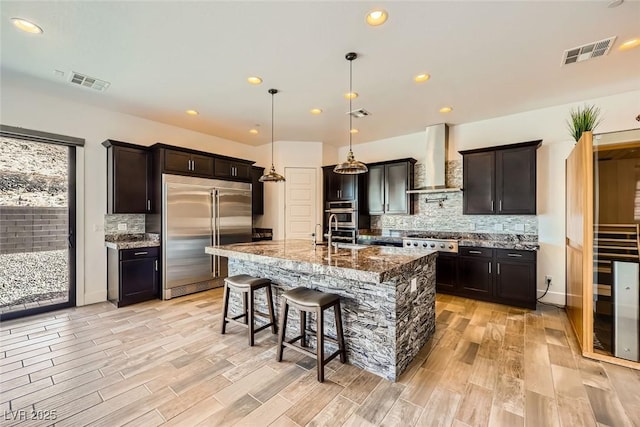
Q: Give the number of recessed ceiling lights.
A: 11